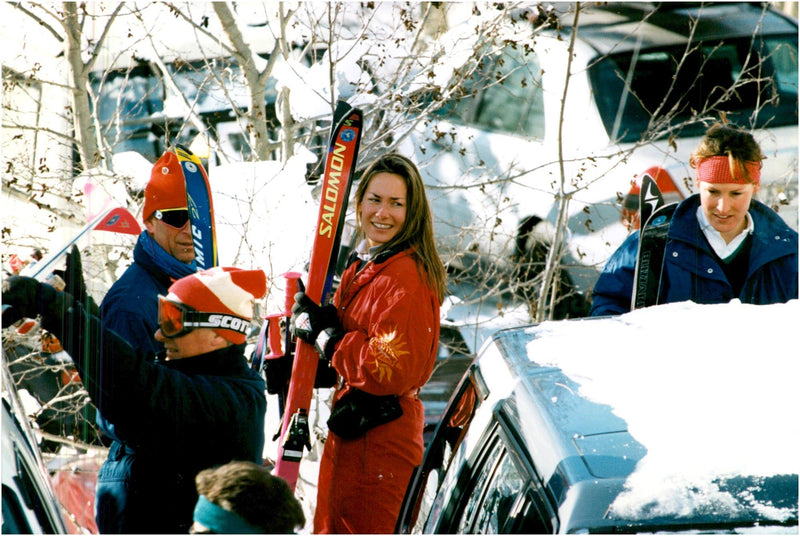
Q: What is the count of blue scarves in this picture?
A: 1